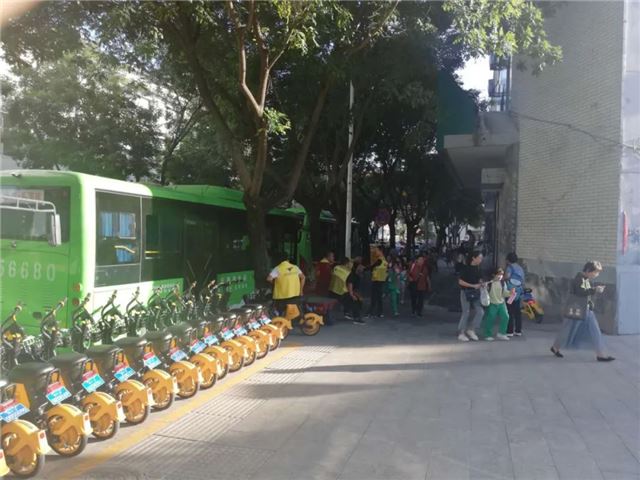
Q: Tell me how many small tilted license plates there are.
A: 12